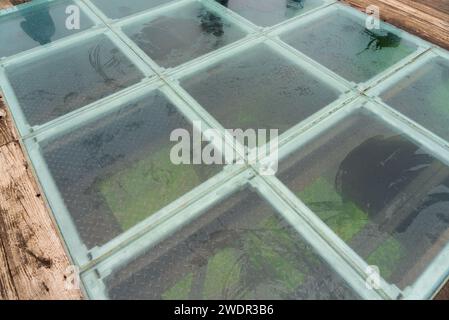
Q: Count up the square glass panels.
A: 11